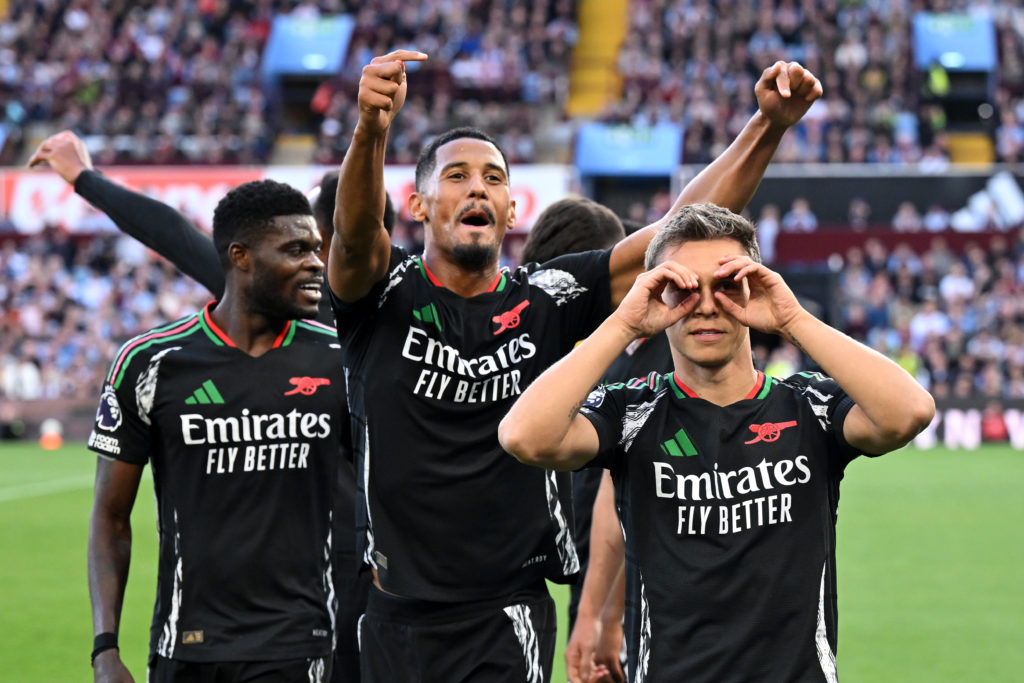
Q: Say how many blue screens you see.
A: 3